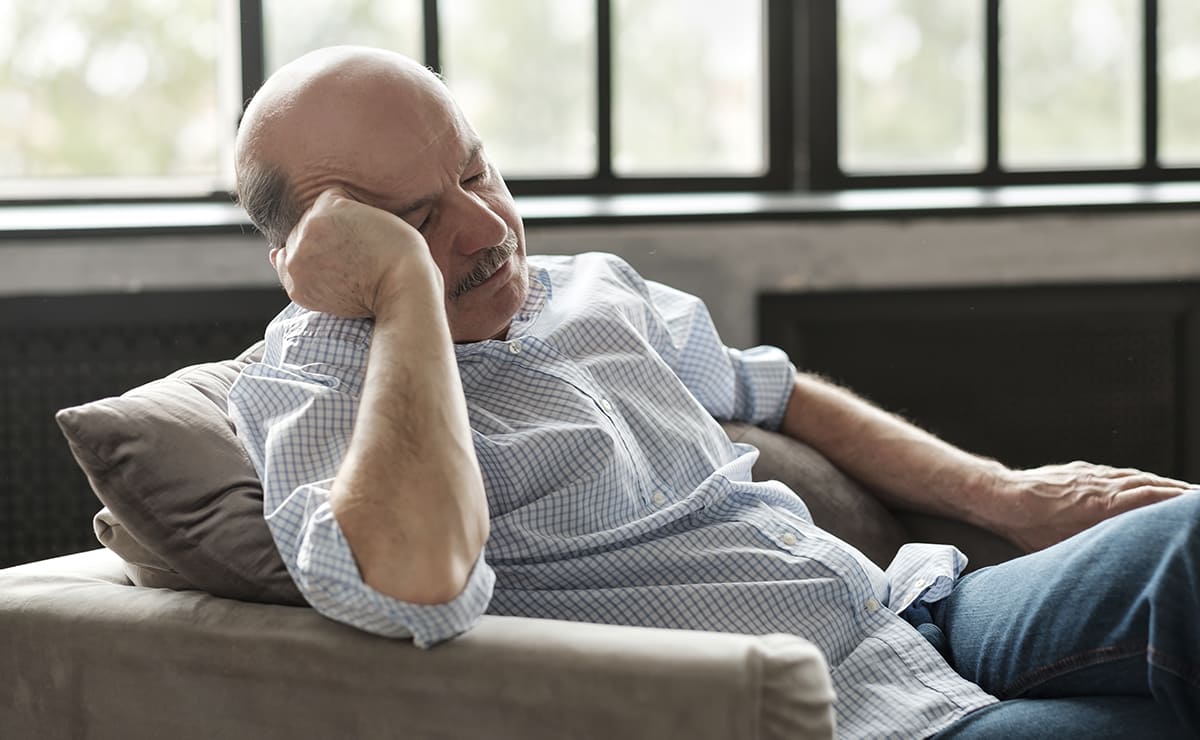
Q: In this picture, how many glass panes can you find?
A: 7